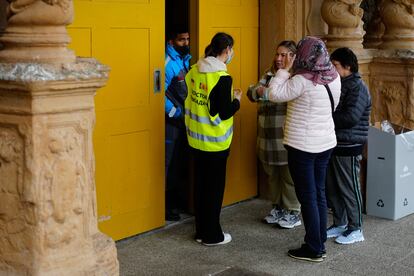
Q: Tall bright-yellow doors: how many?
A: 2